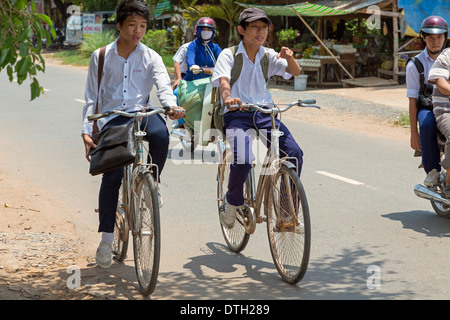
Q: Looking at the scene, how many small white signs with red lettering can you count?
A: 1